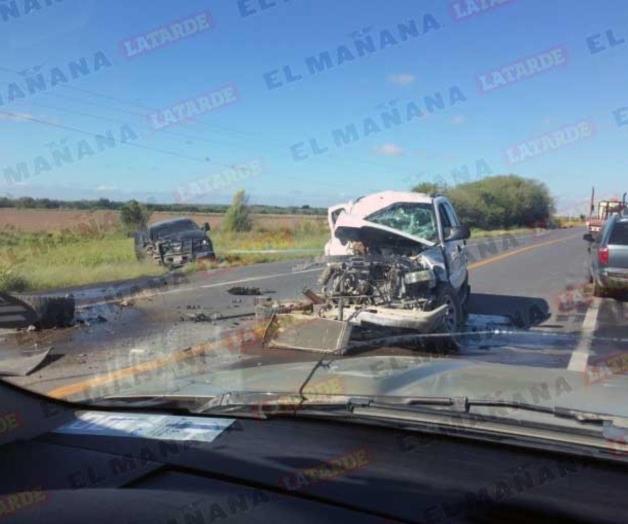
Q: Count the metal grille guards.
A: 1